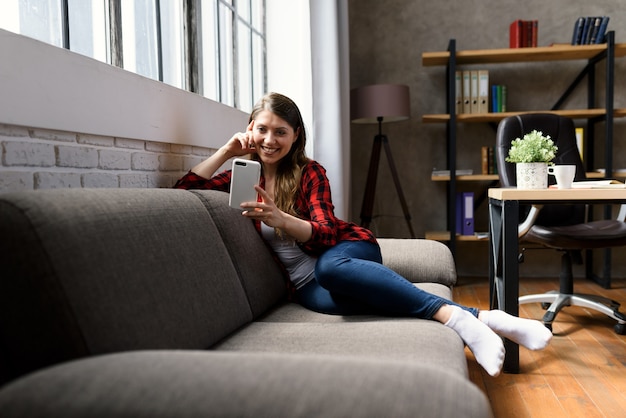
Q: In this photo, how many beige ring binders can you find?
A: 4